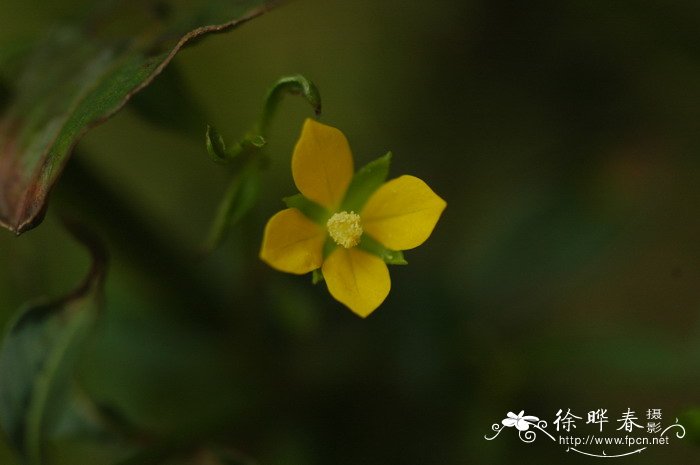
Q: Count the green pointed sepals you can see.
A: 4